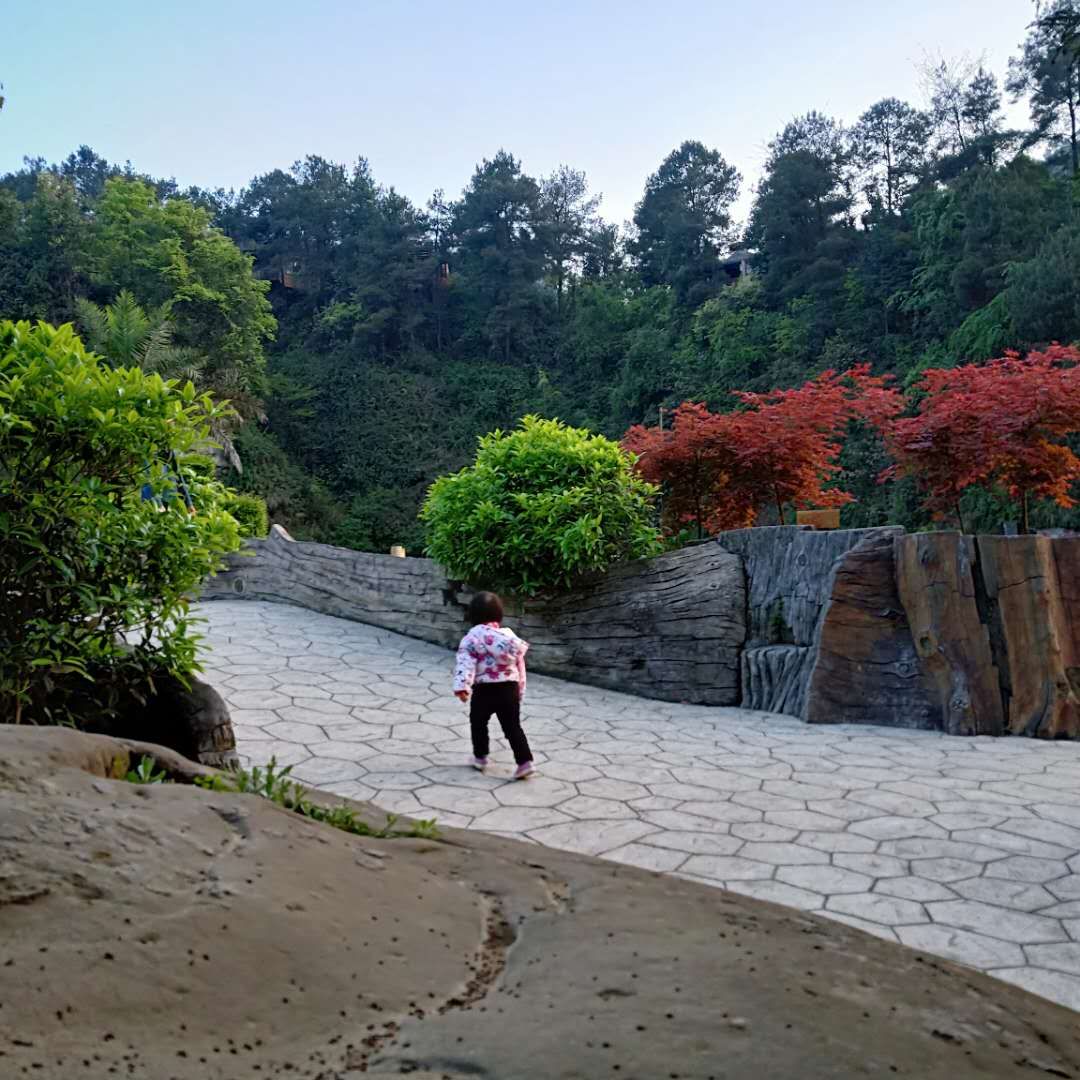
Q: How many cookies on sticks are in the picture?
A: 0